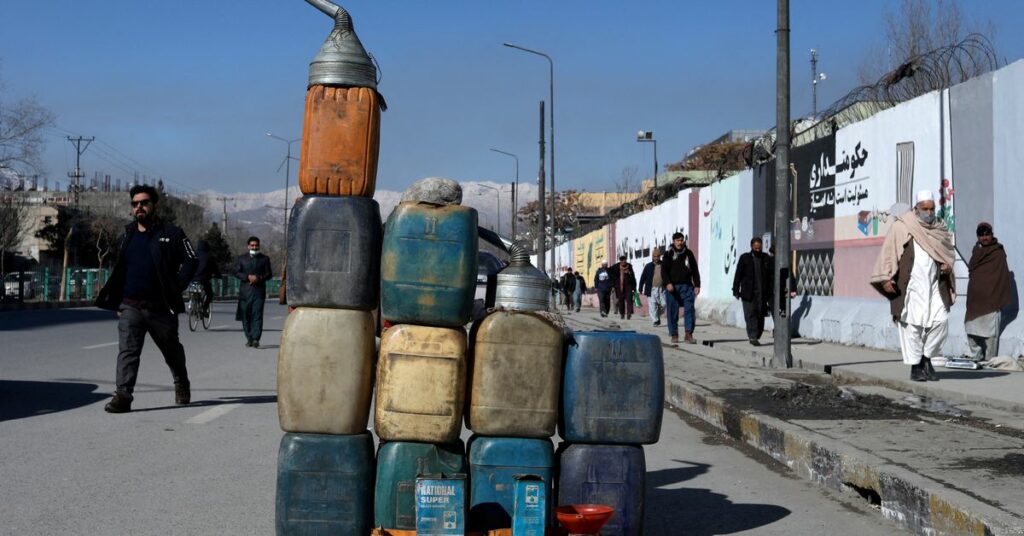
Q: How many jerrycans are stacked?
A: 11